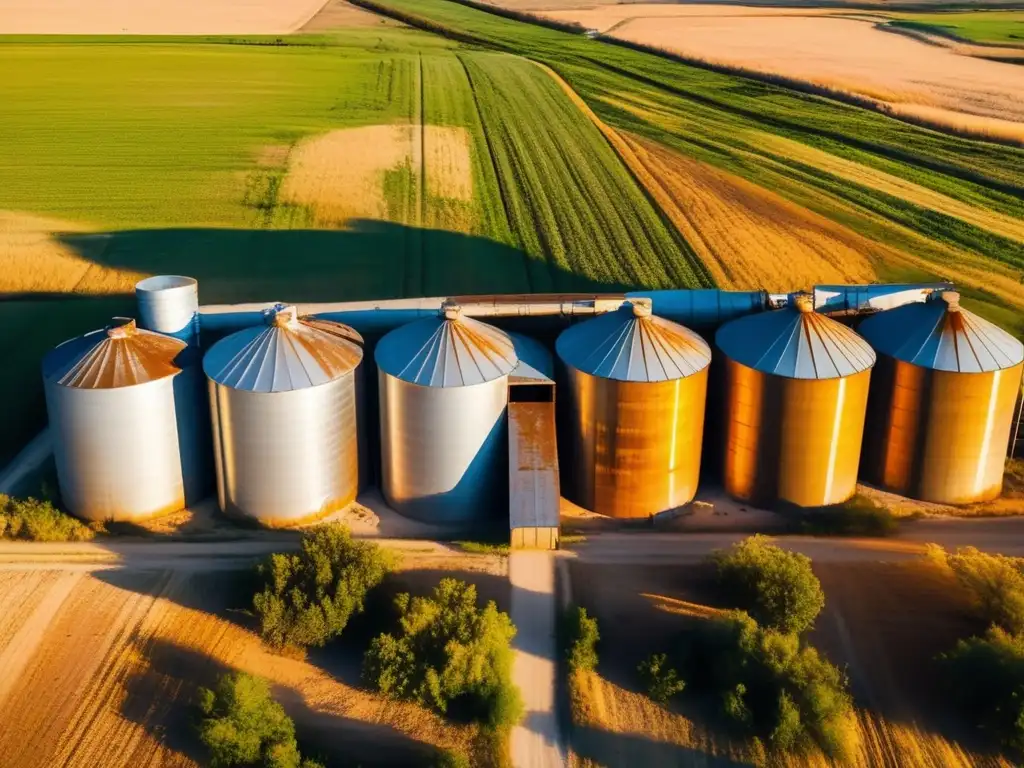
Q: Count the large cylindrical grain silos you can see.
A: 6